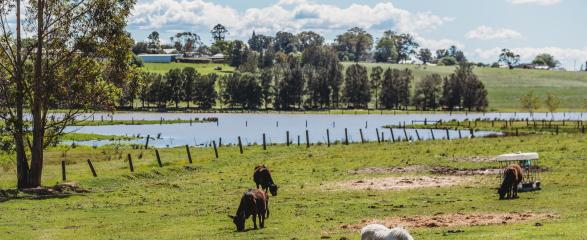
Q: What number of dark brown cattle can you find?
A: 3